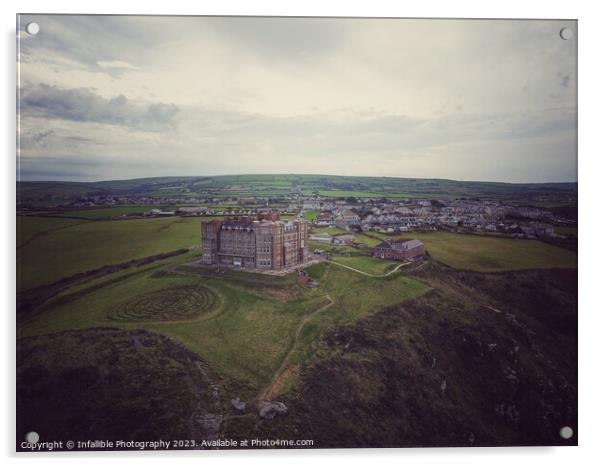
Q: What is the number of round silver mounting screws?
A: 4